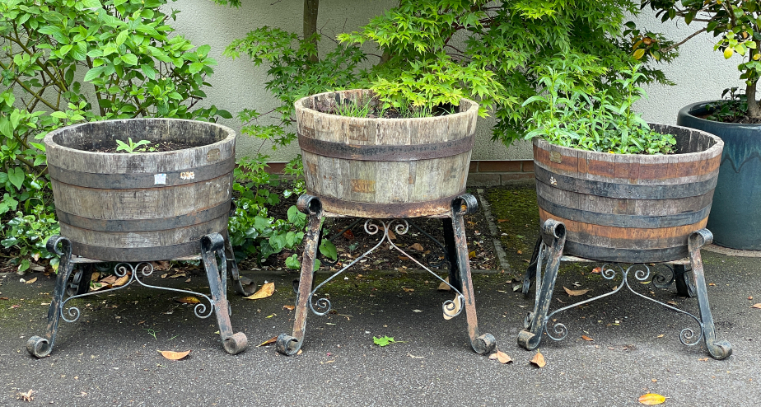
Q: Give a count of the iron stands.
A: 3